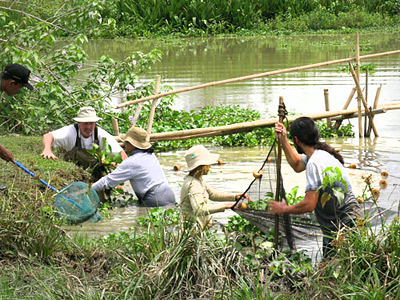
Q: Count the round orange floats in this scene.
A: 10